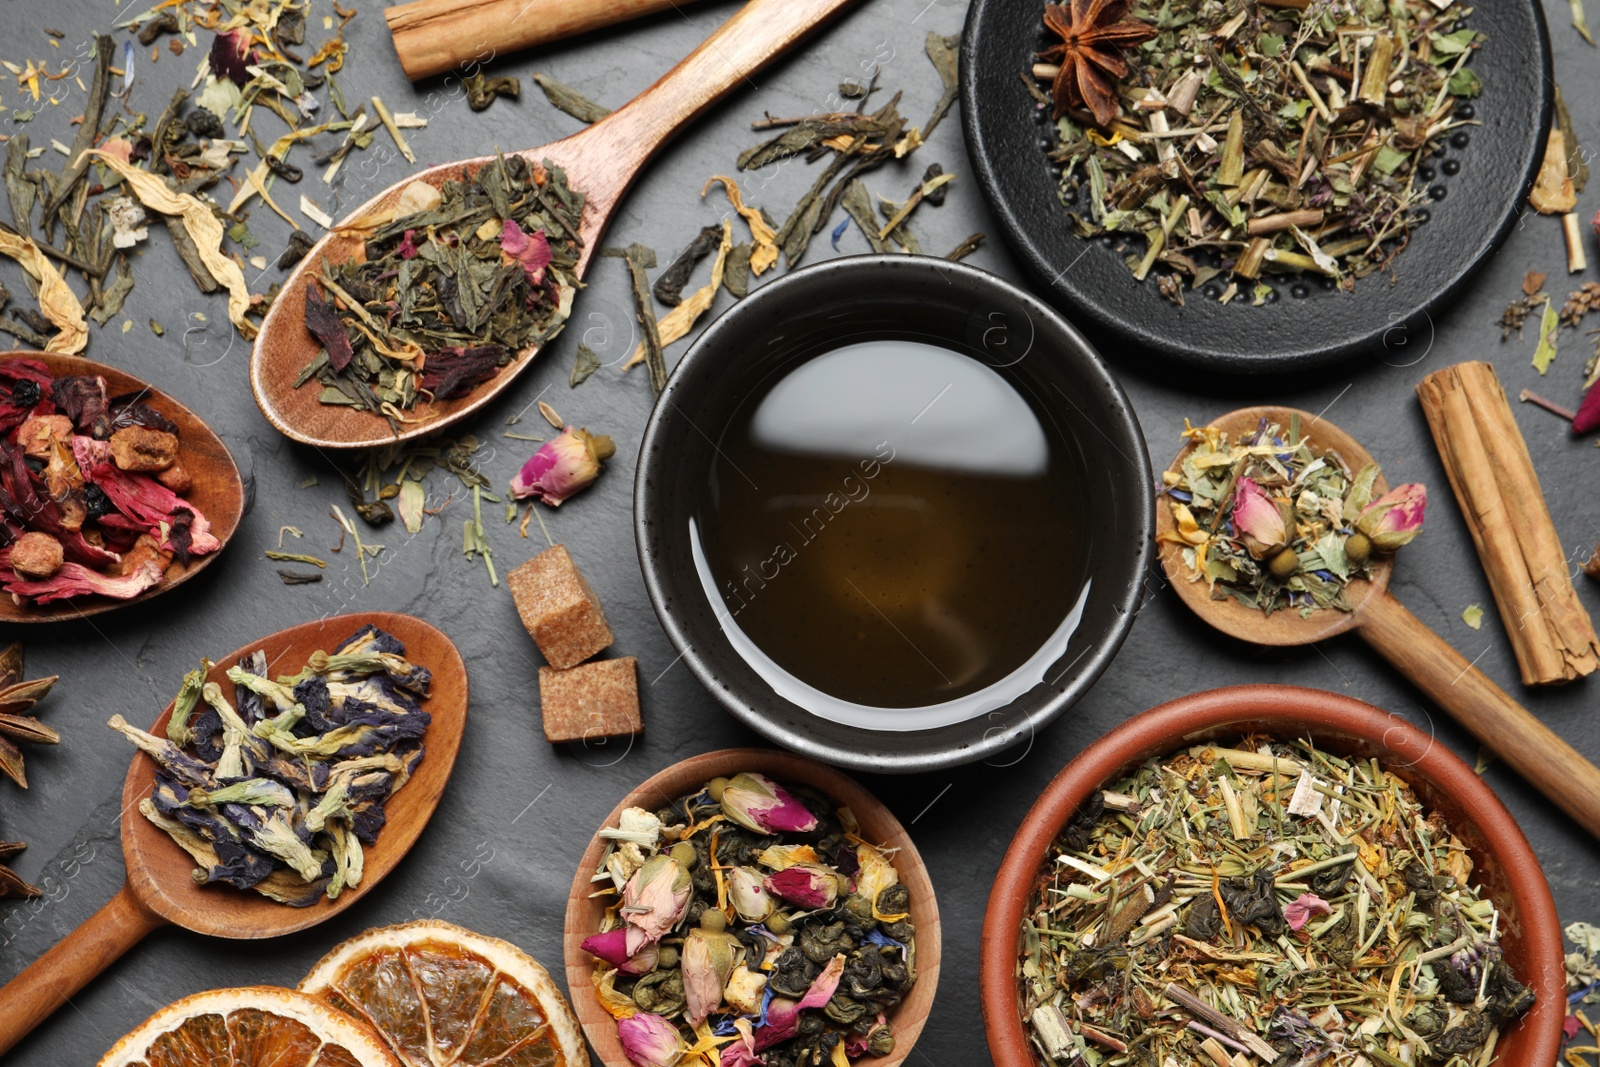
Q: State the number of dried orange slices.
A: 2